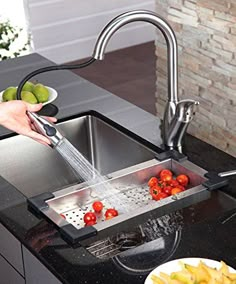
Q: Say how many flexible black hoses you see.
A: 1